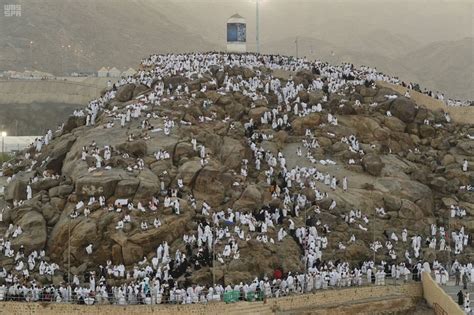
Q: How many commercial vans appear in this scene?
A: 0